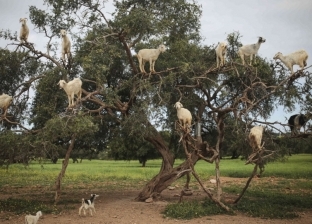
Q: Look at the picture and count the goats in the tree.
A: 11